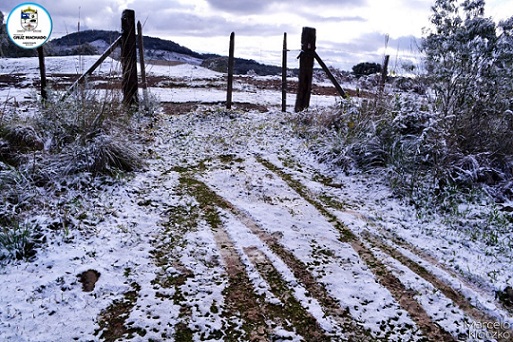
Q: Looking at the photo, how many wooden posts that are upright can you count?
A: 7